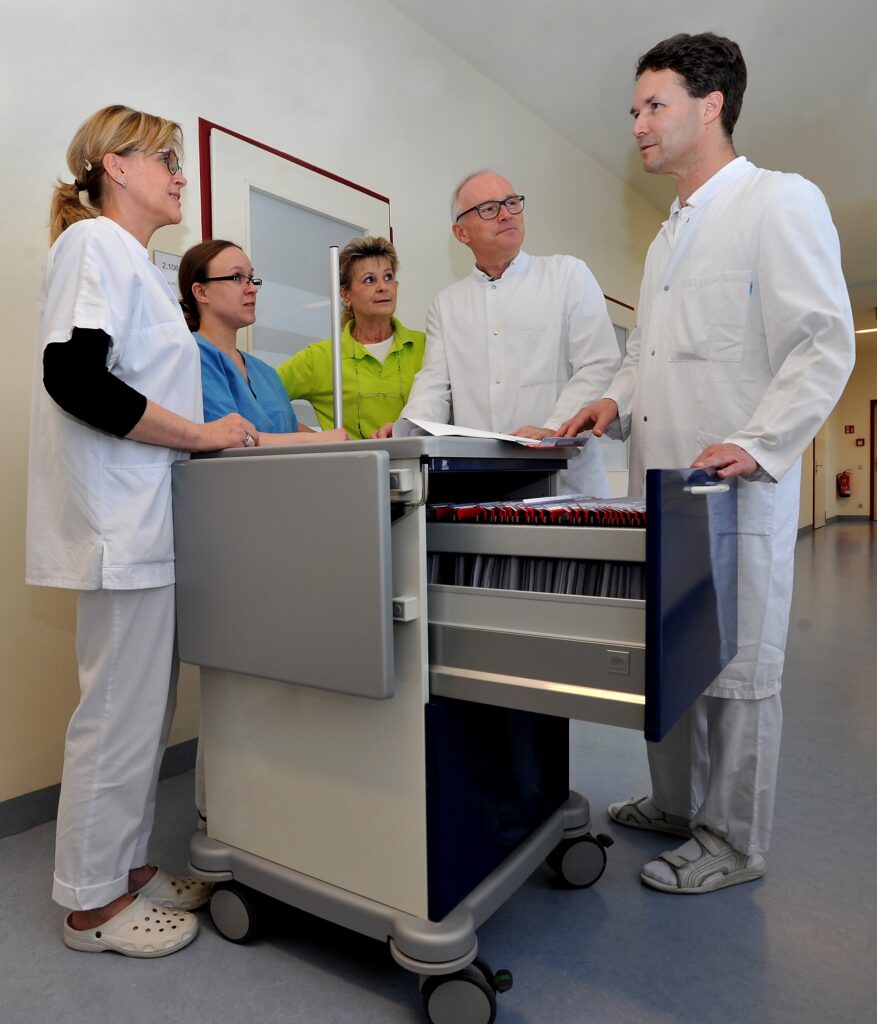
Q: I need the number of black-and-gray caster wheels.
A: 3